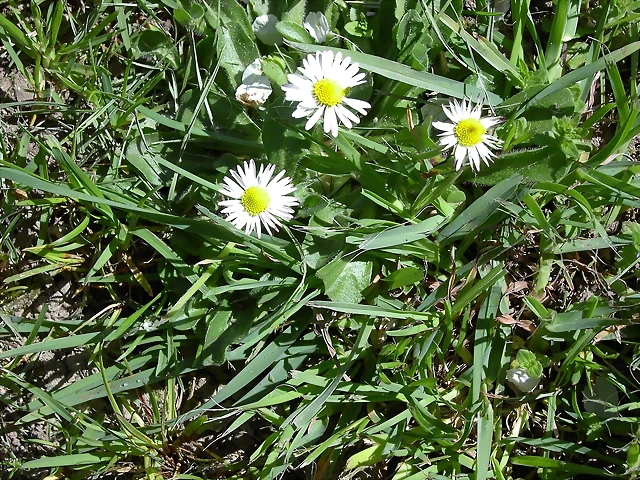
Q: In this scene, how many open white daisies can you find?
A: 3